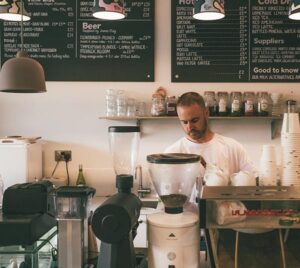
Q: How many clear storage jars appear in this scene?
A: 7